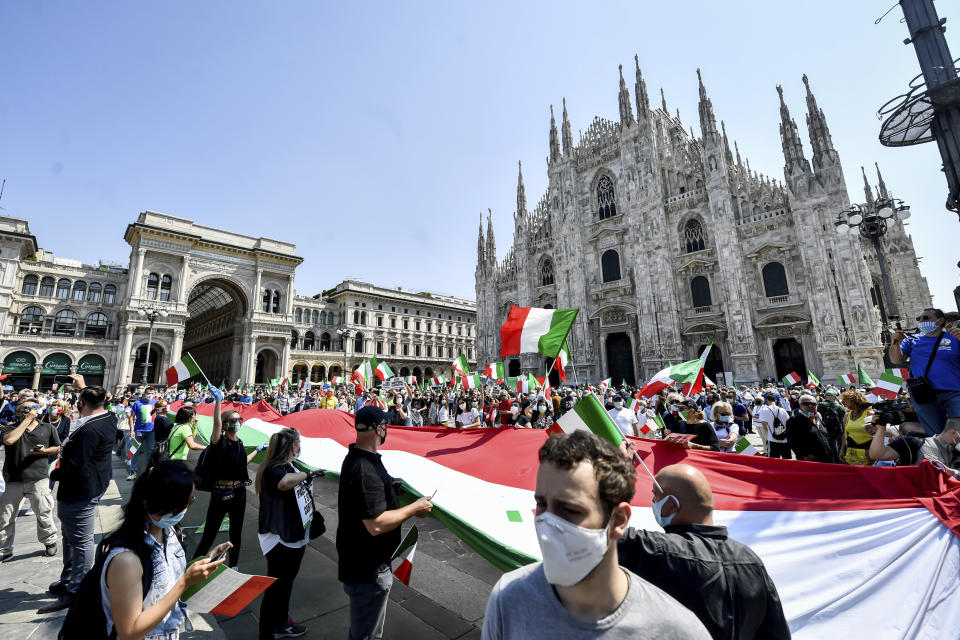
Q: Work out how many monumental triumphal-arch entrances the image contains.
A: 1